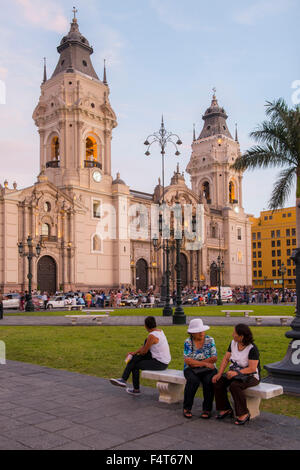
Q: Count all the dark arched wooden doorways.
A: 4